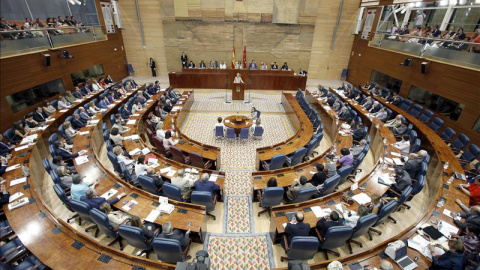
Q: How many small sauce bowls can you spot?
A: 0